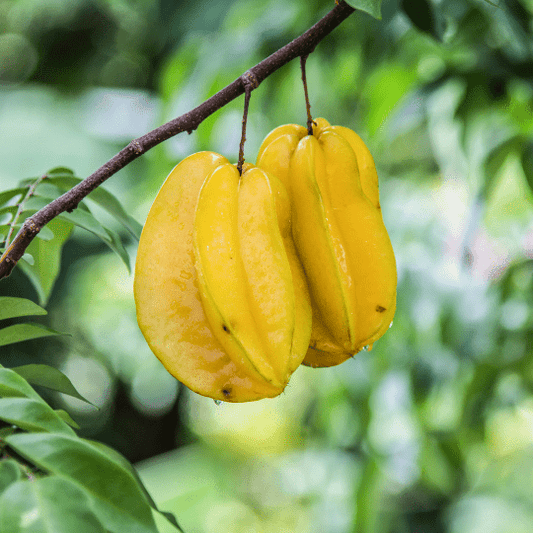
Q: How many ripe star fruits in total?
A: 2